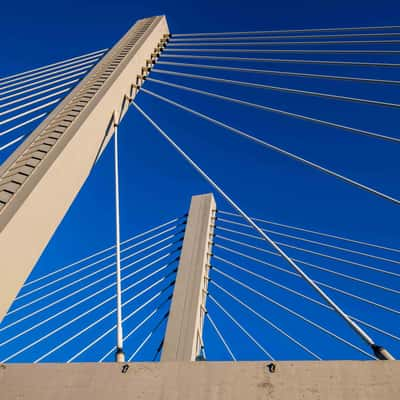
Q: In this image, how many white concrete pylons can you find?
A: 2